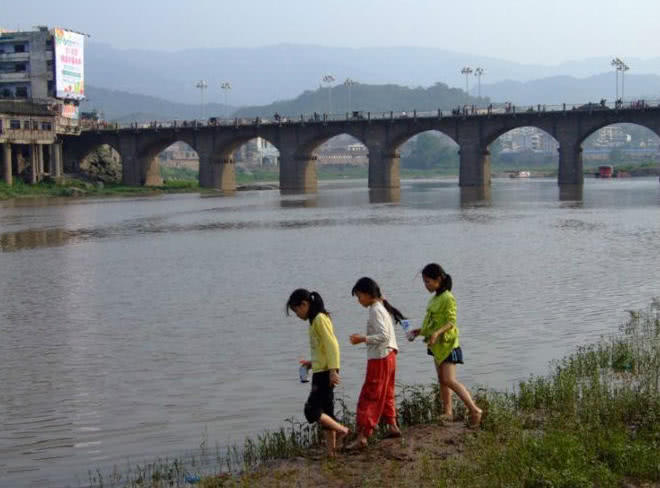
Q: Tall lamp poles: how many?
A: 8